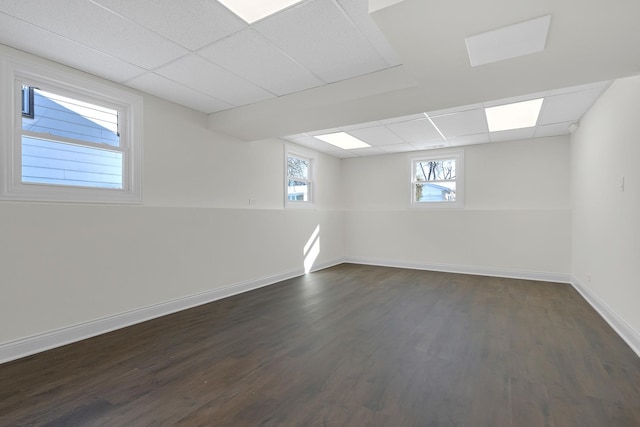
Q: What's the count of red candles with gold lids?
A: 0